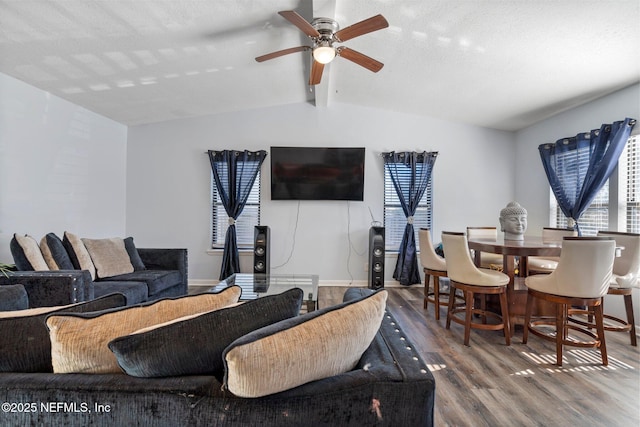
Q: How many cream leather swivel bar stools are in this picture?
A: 6